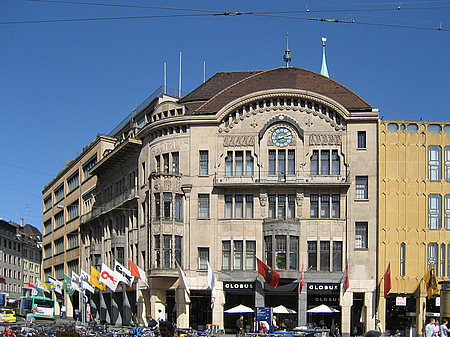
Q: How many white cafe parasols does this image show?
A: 3